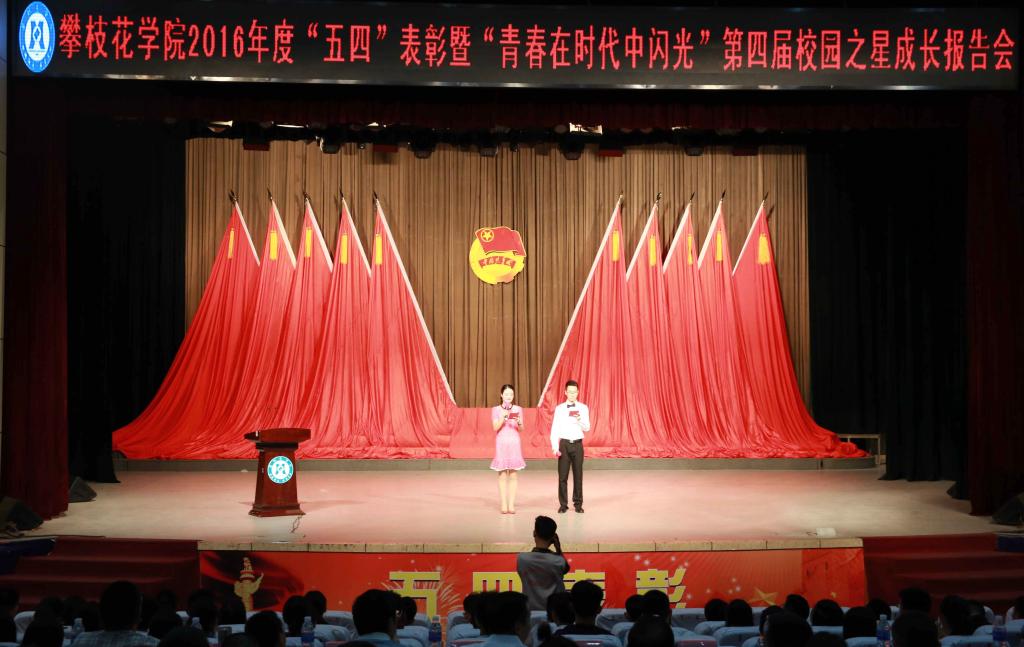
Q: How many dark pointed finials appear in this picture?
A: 10